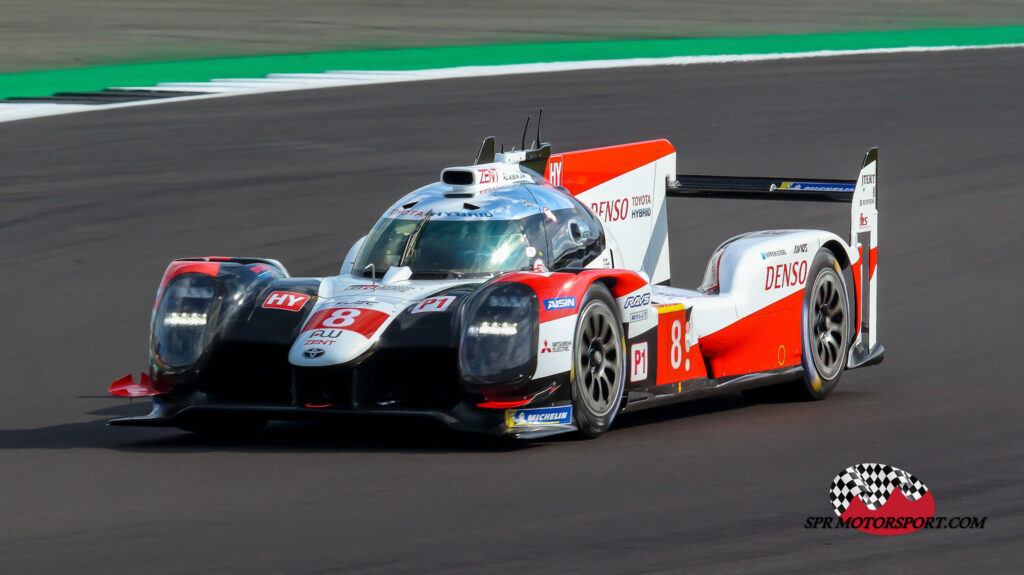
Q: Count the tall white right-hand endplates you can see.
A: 1